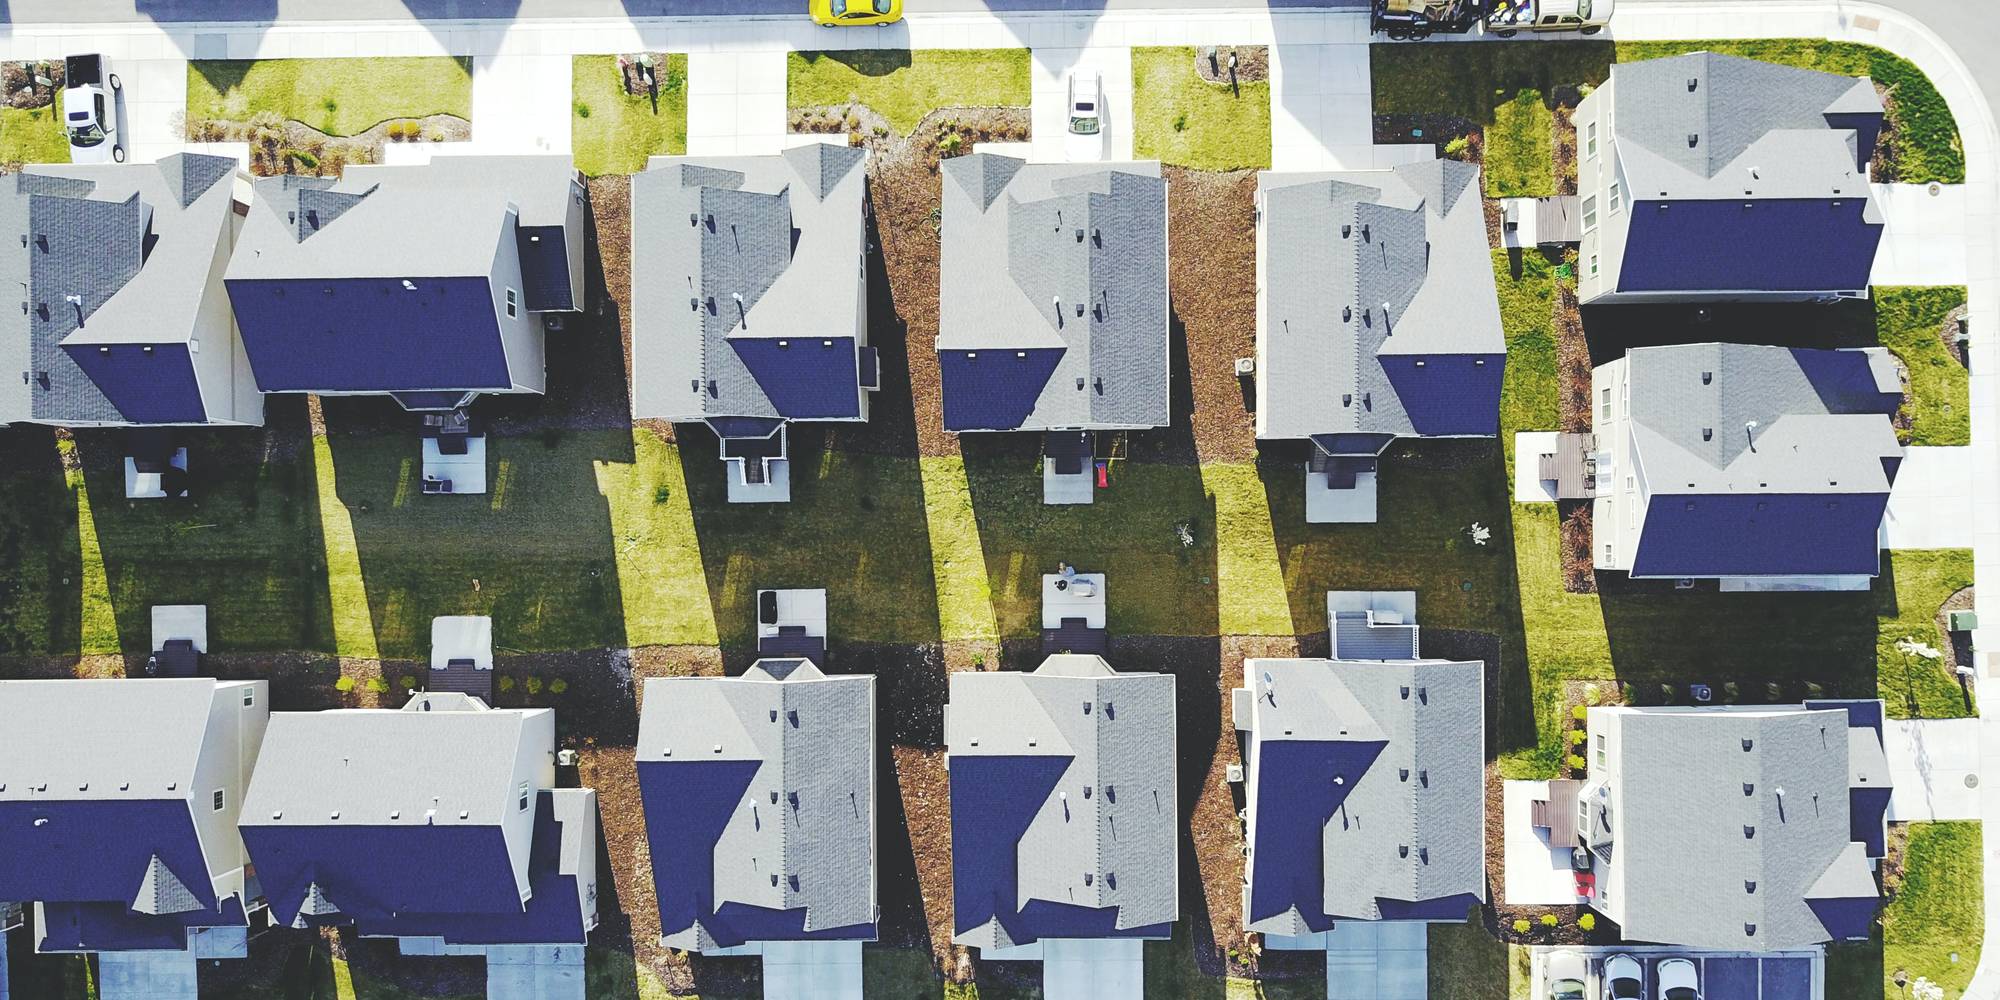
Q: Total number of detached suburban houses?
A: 13